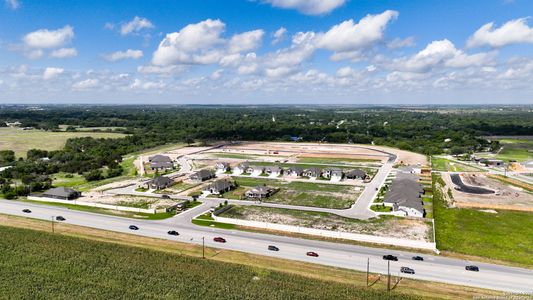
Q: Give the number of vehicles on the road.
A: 11